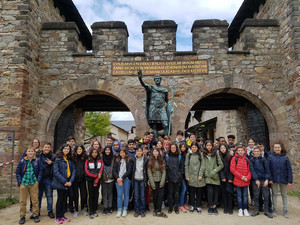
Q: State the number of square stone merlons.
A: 5